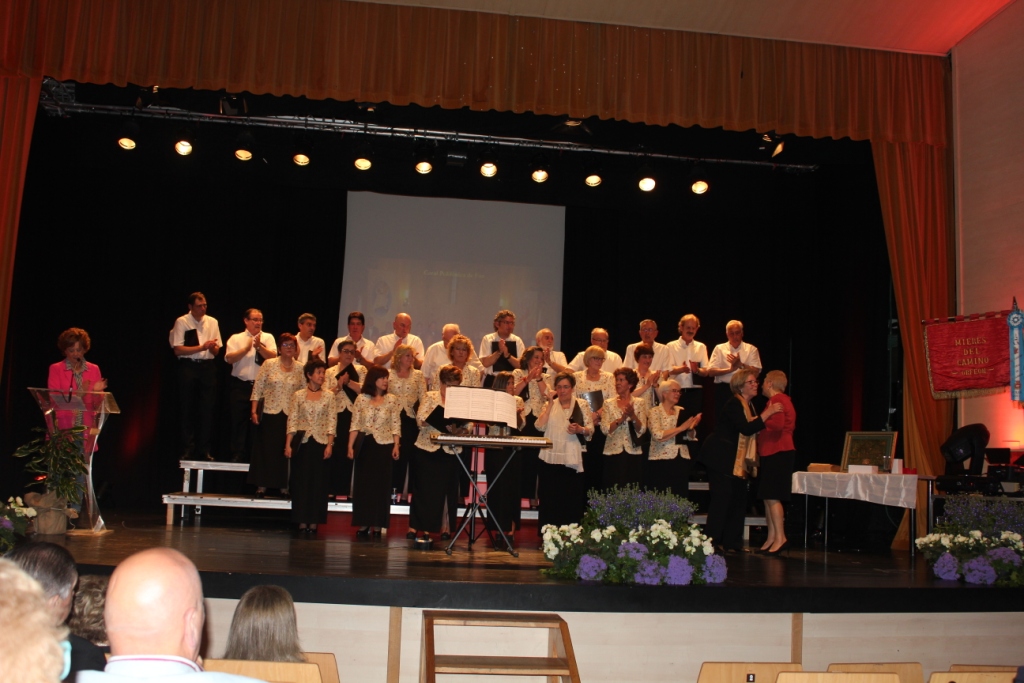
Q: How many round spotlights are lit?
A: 11